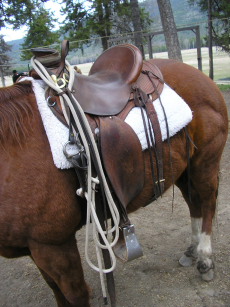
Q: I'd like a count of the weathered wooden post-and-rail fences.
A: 1